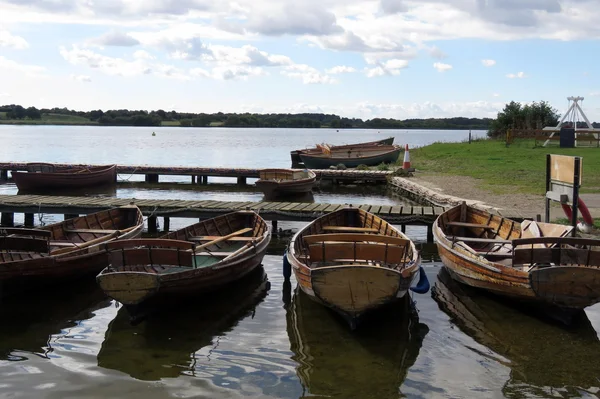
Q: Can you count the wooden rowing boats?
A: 8